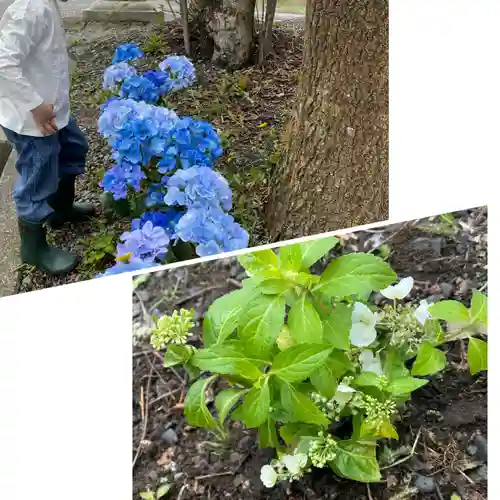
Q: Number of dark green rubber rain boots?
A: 2